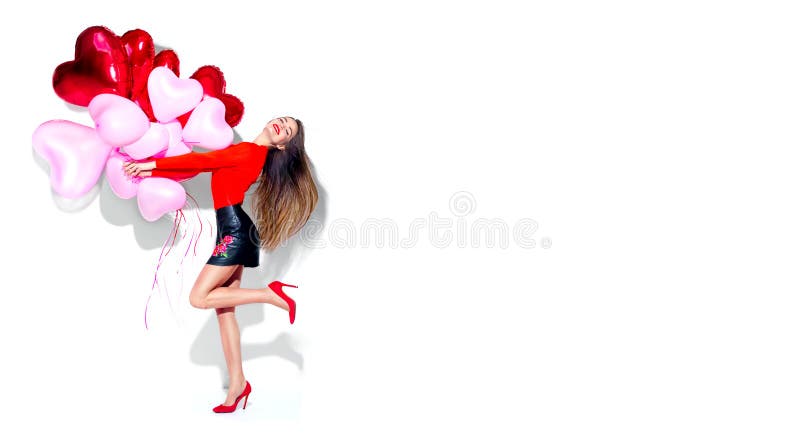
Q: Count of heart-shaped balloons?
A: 12